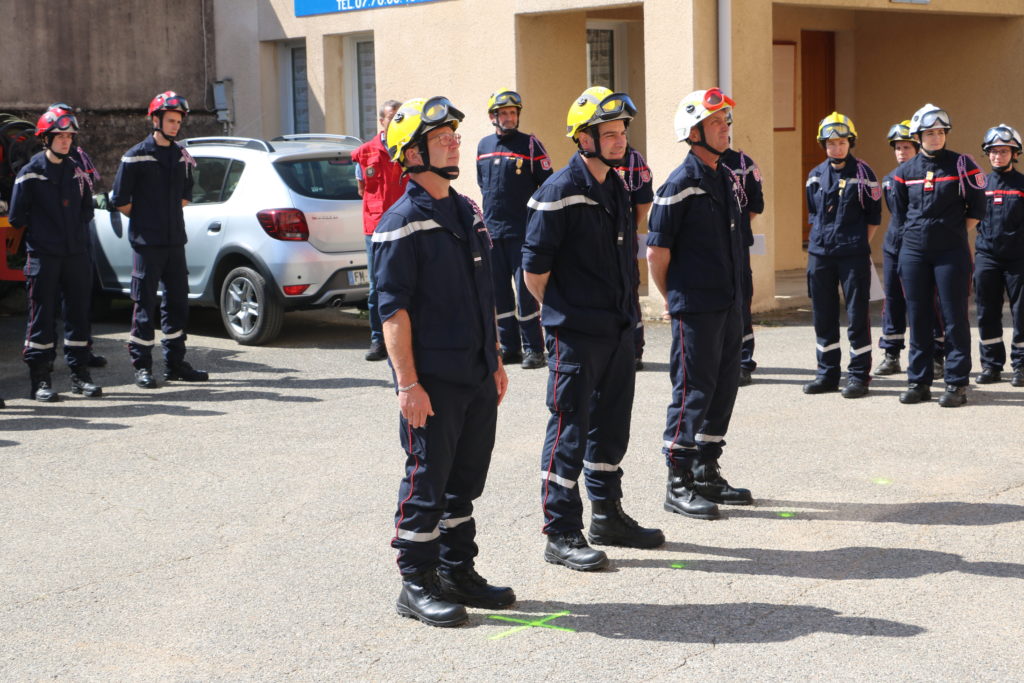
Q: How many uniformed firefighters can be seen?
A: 13